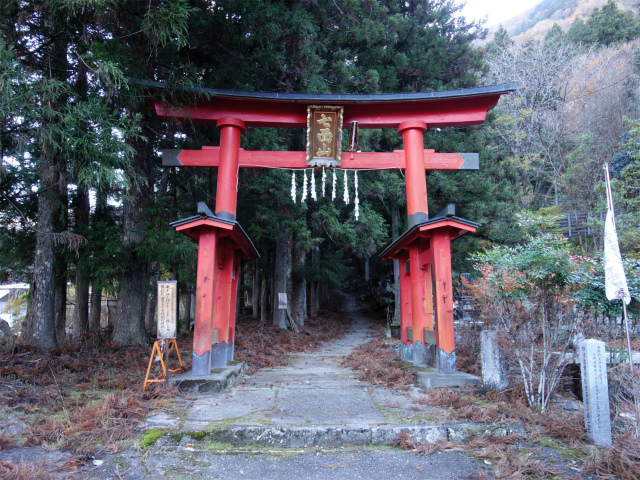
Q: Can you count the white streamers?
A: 7